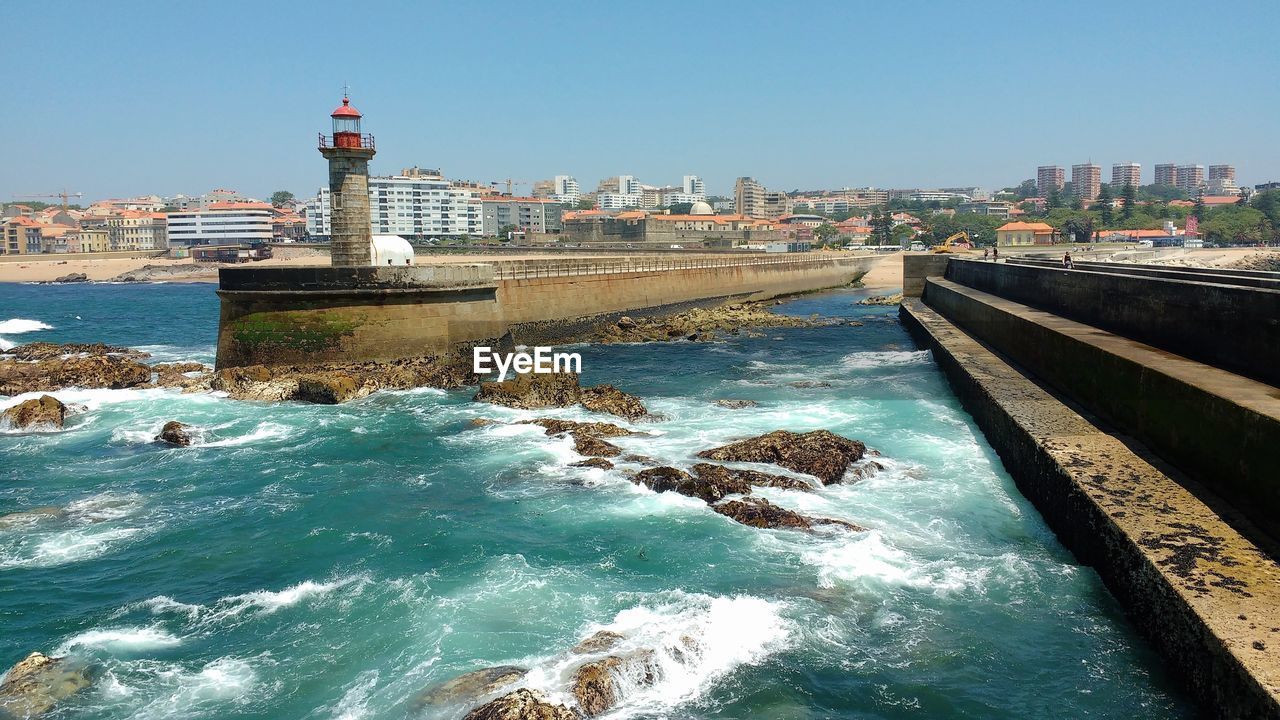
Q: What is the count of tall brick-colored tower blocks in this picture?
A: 6